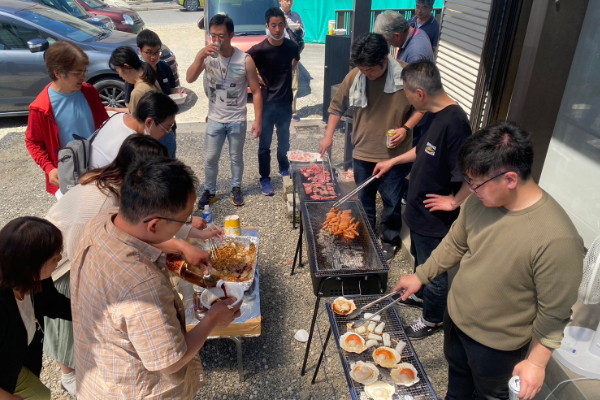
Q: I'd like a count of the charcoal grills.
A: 3